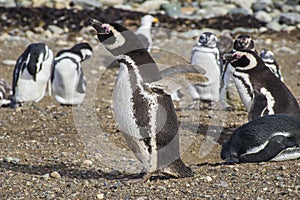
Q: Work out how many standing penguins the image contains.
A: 7